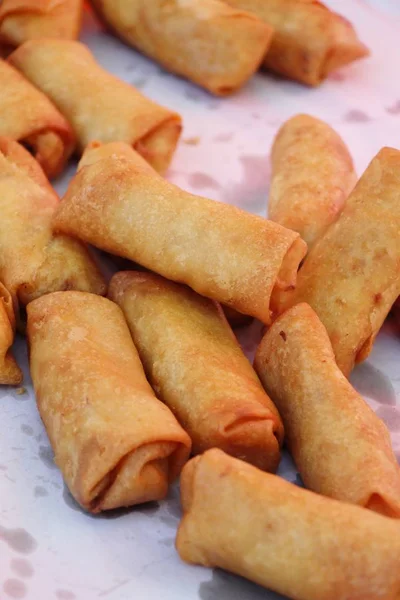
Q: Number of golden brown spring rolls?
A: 14